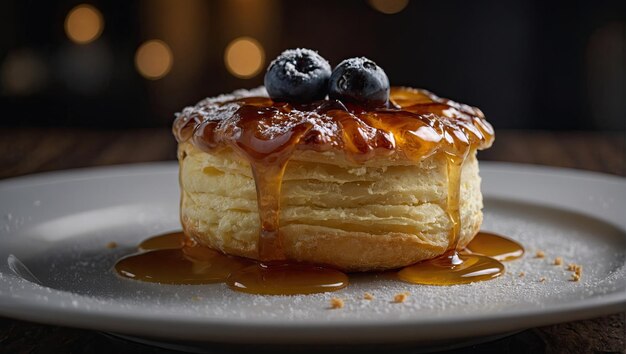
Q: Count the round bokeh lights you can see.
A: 4